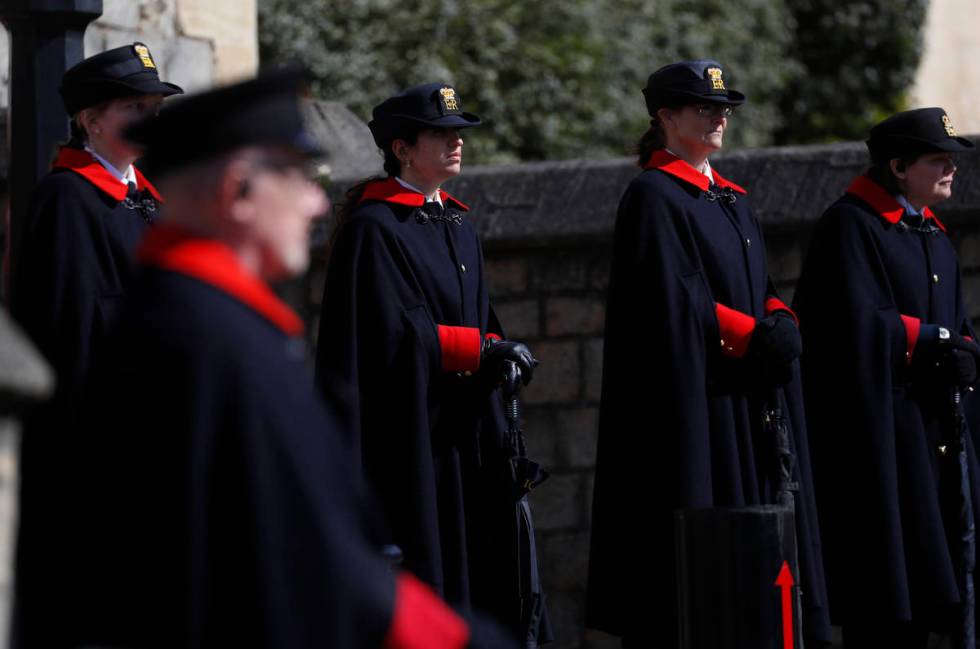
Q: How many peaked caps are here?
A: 5